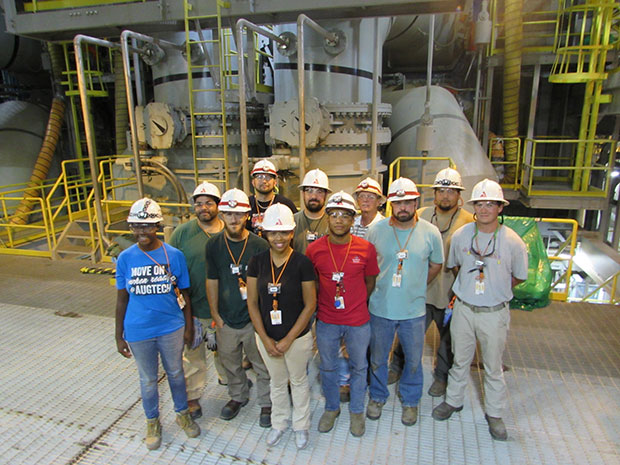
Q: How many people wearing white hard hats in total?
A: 11